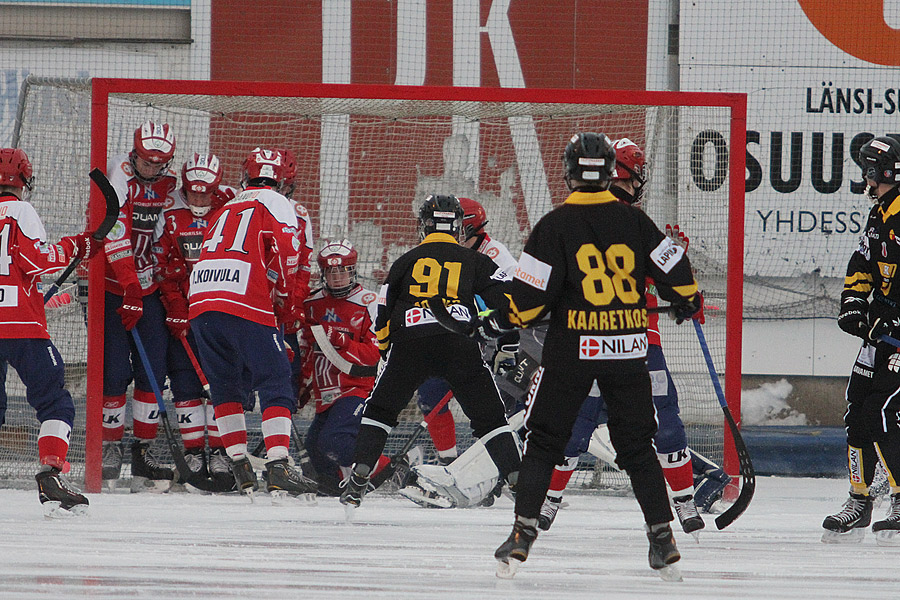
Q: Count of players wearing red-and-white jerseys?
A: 8